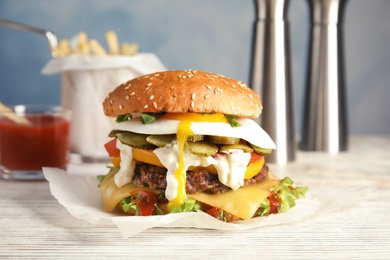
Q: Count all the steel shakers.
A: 2